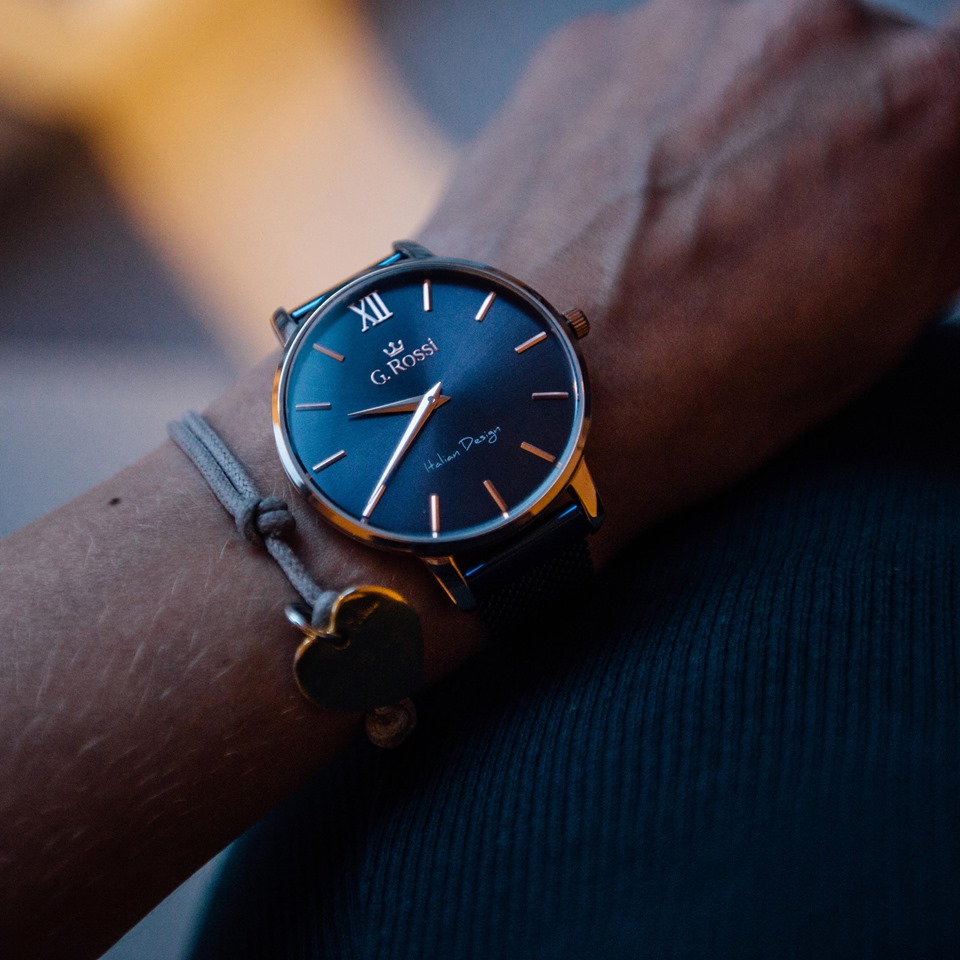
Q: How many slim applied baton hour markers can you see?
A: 11